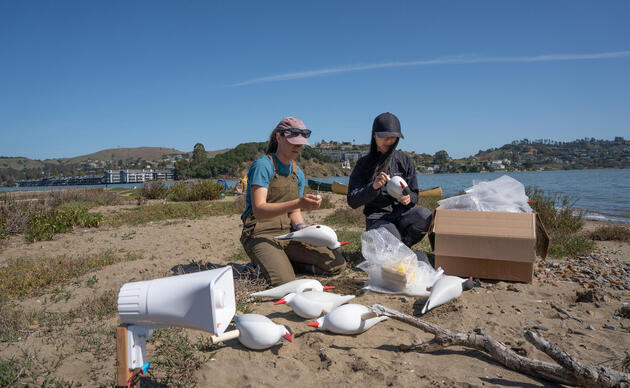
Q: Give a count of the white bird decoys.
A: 7